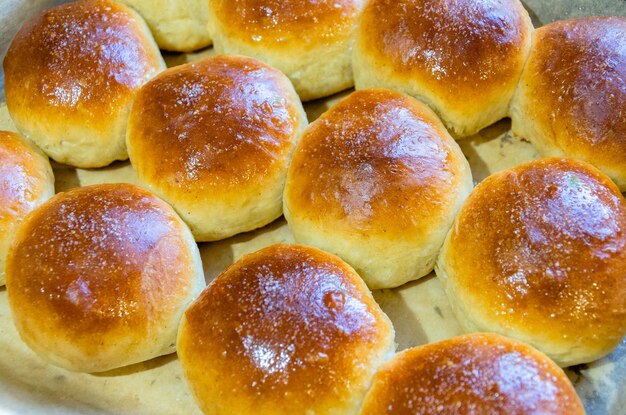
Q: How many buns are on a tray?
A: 12